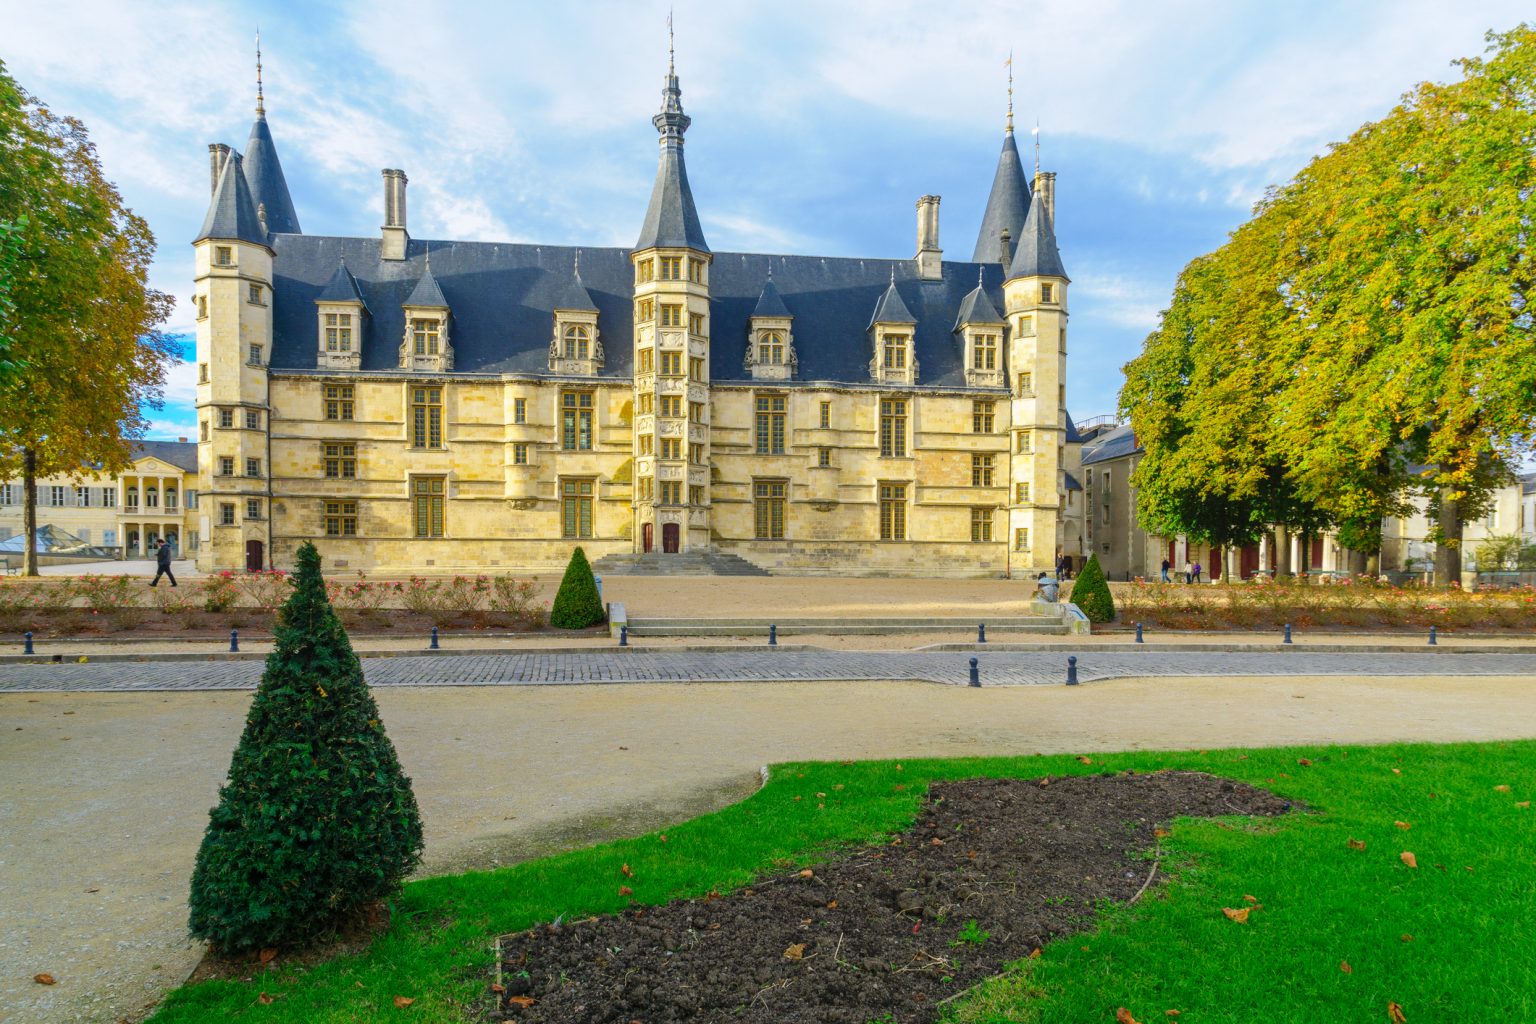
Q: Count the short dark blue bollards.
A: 11